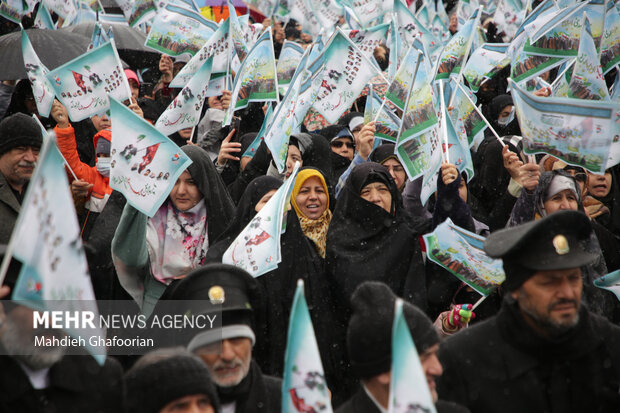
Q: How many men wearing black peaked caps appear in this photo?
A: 2